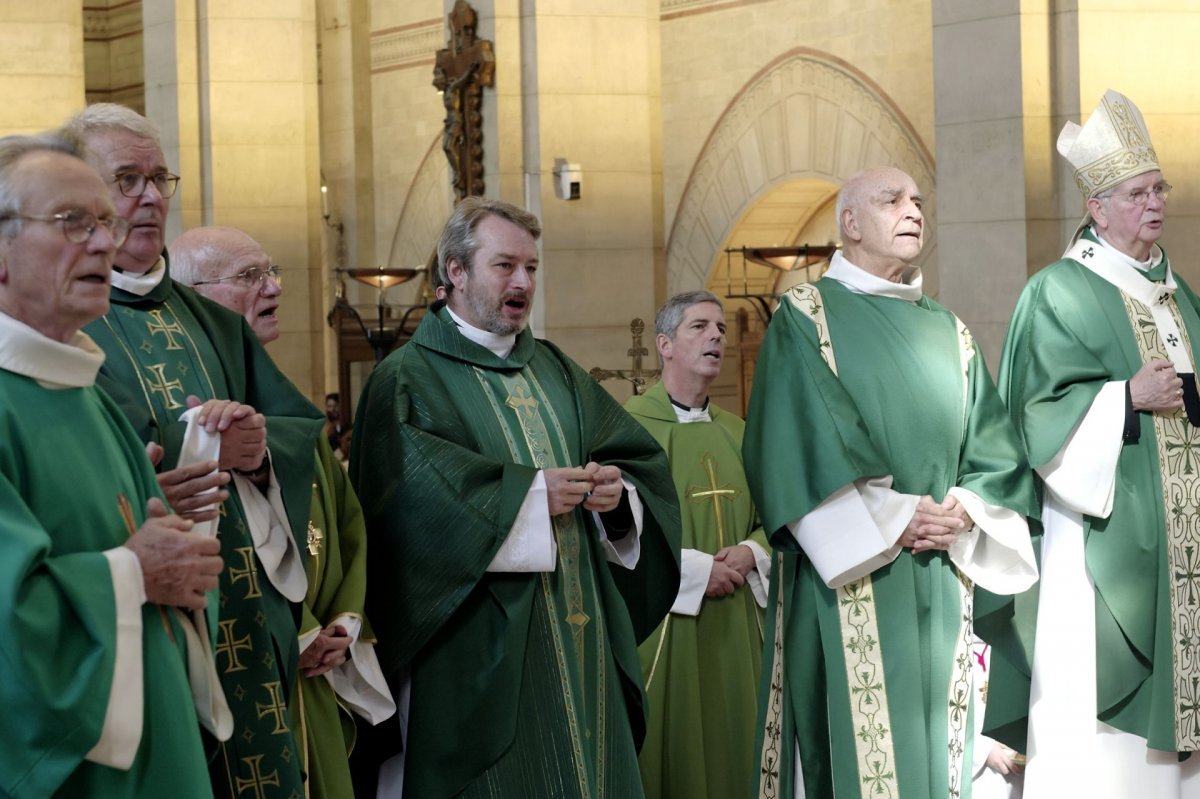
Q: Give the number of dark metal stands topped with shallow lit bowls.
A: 2